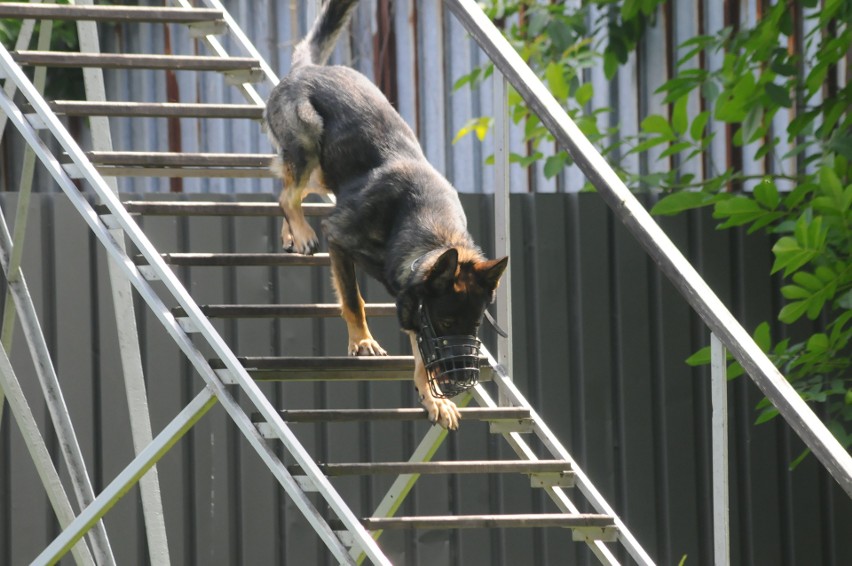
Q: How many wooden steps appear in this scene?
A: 11